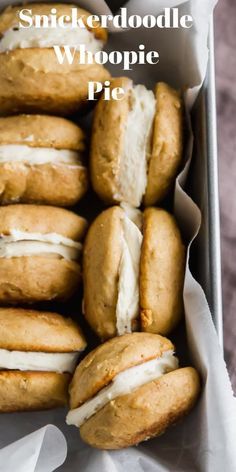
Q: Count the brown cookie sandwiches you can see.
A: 7